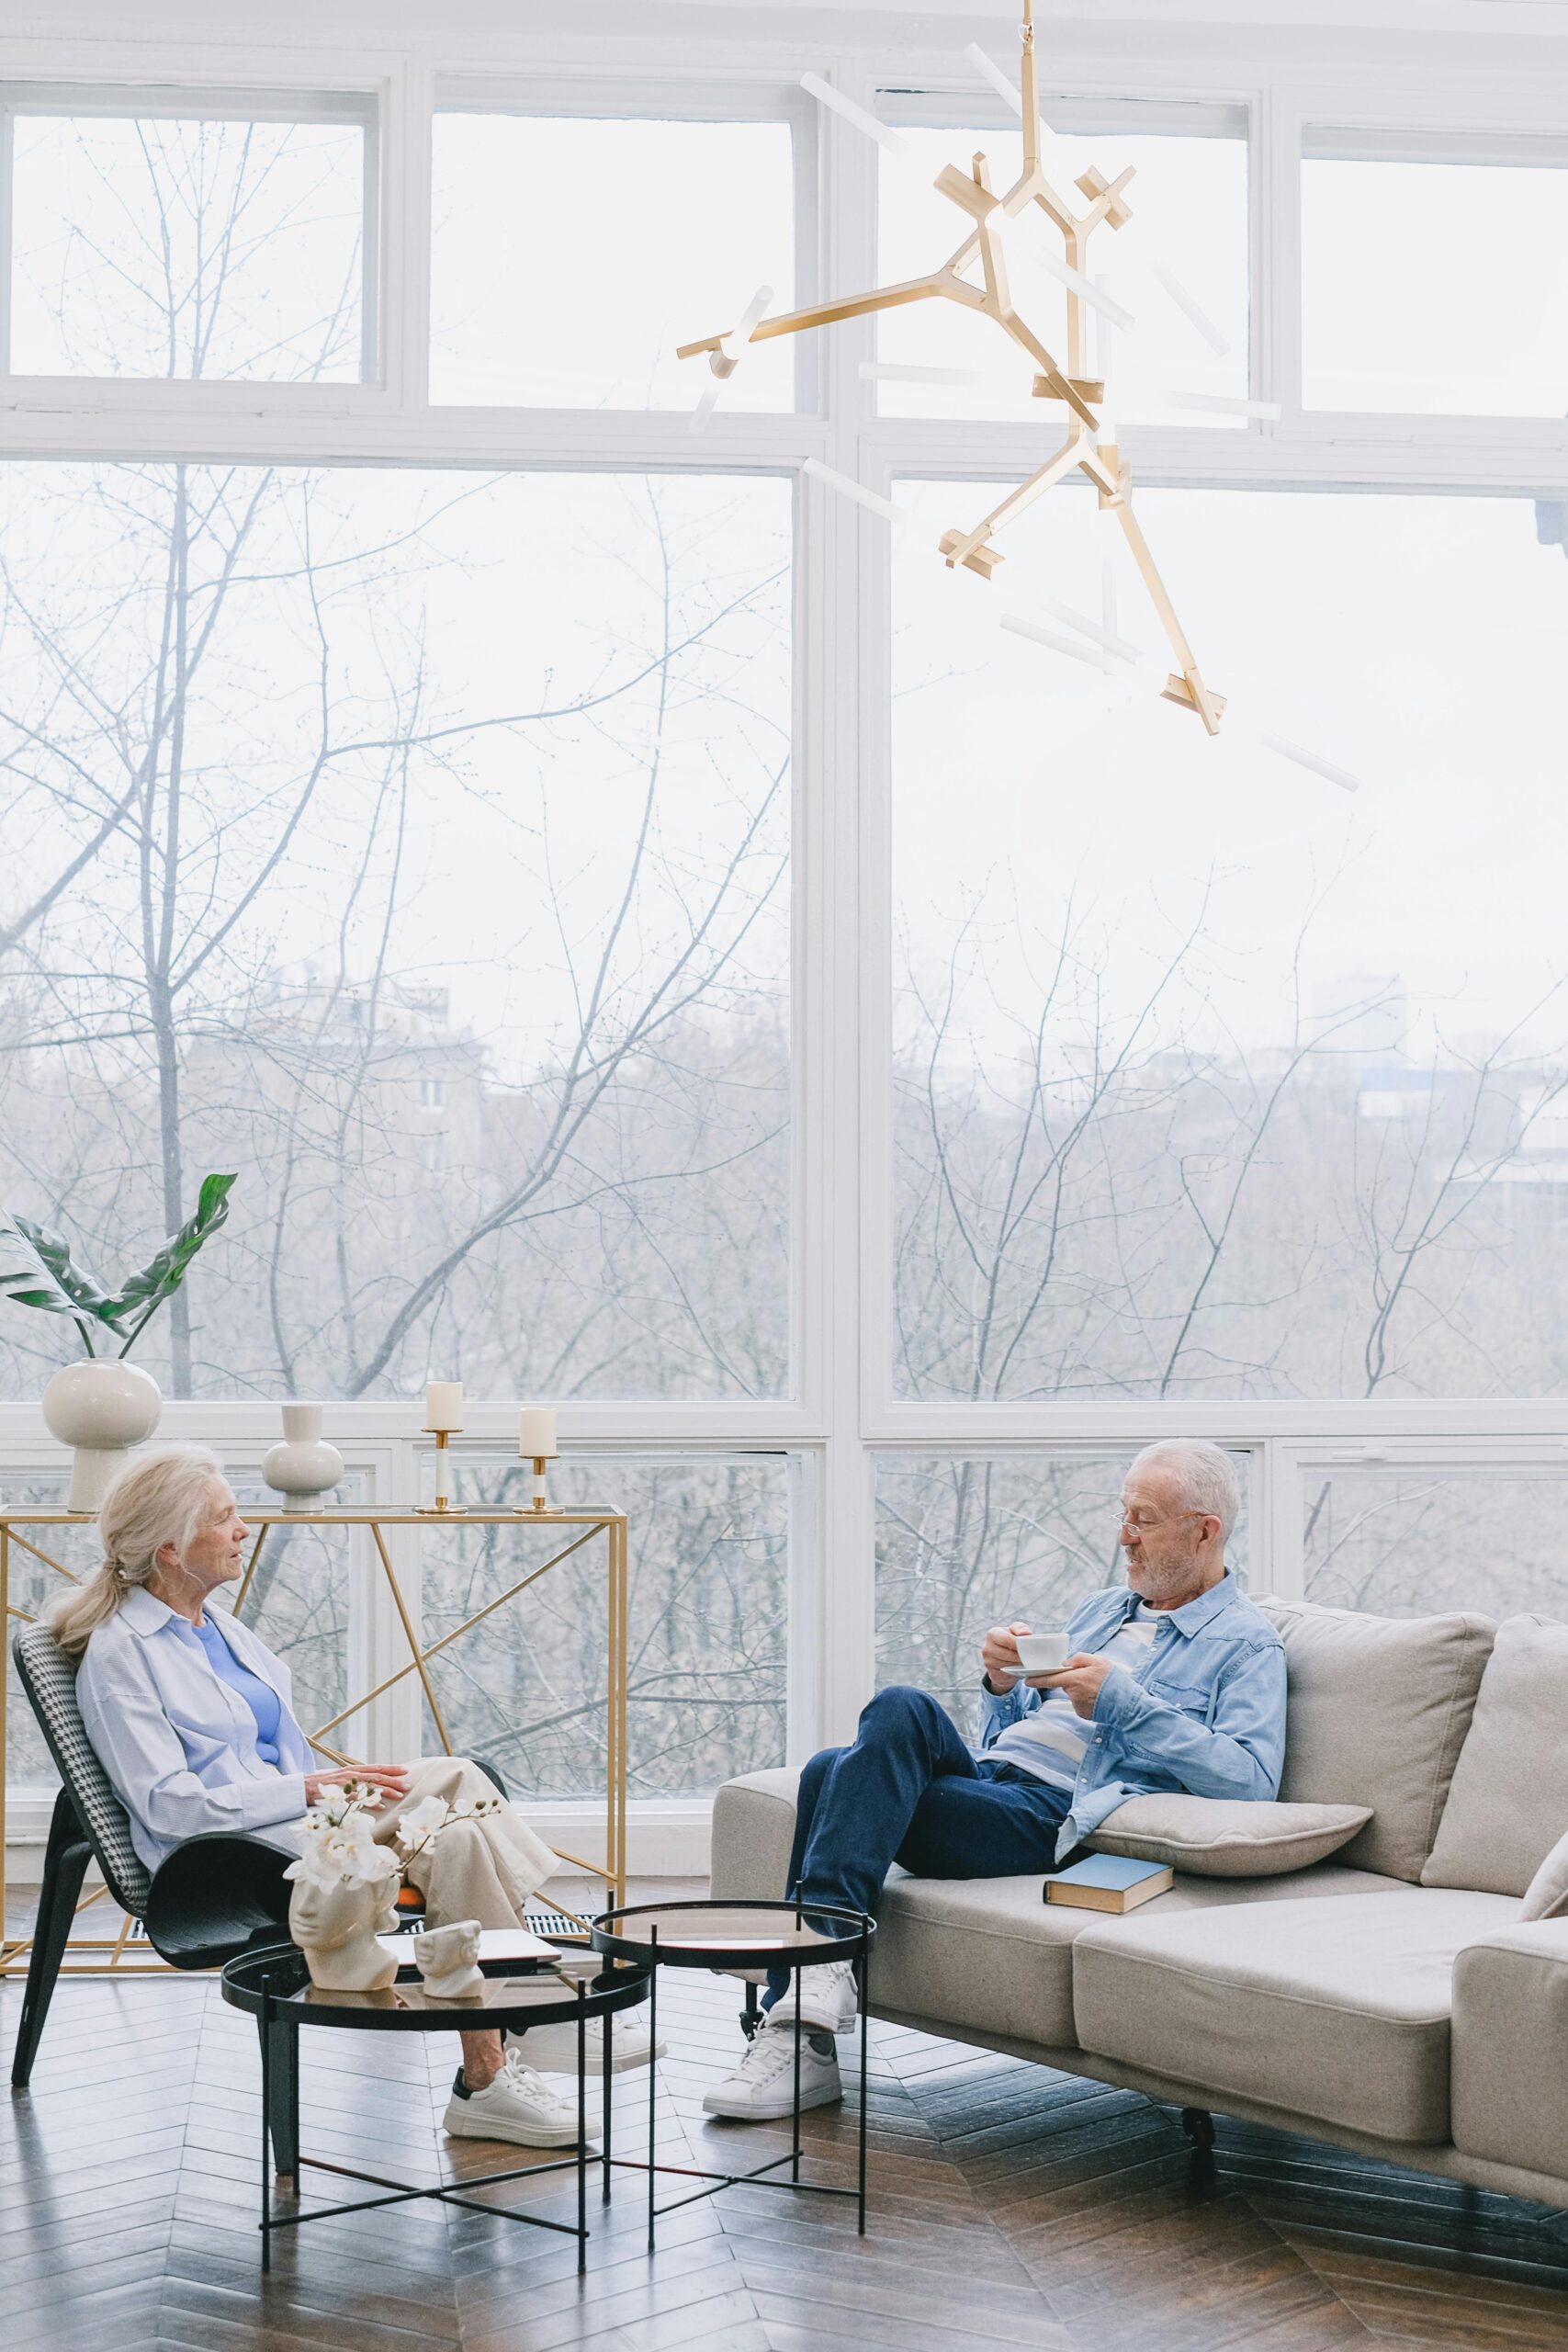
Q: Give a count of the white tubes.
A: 14